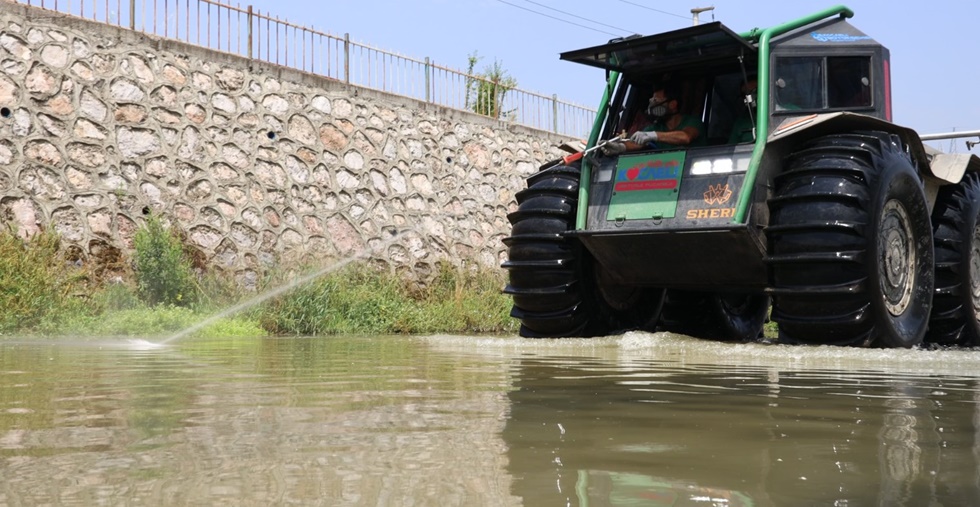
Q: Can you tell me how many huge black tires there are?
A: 4